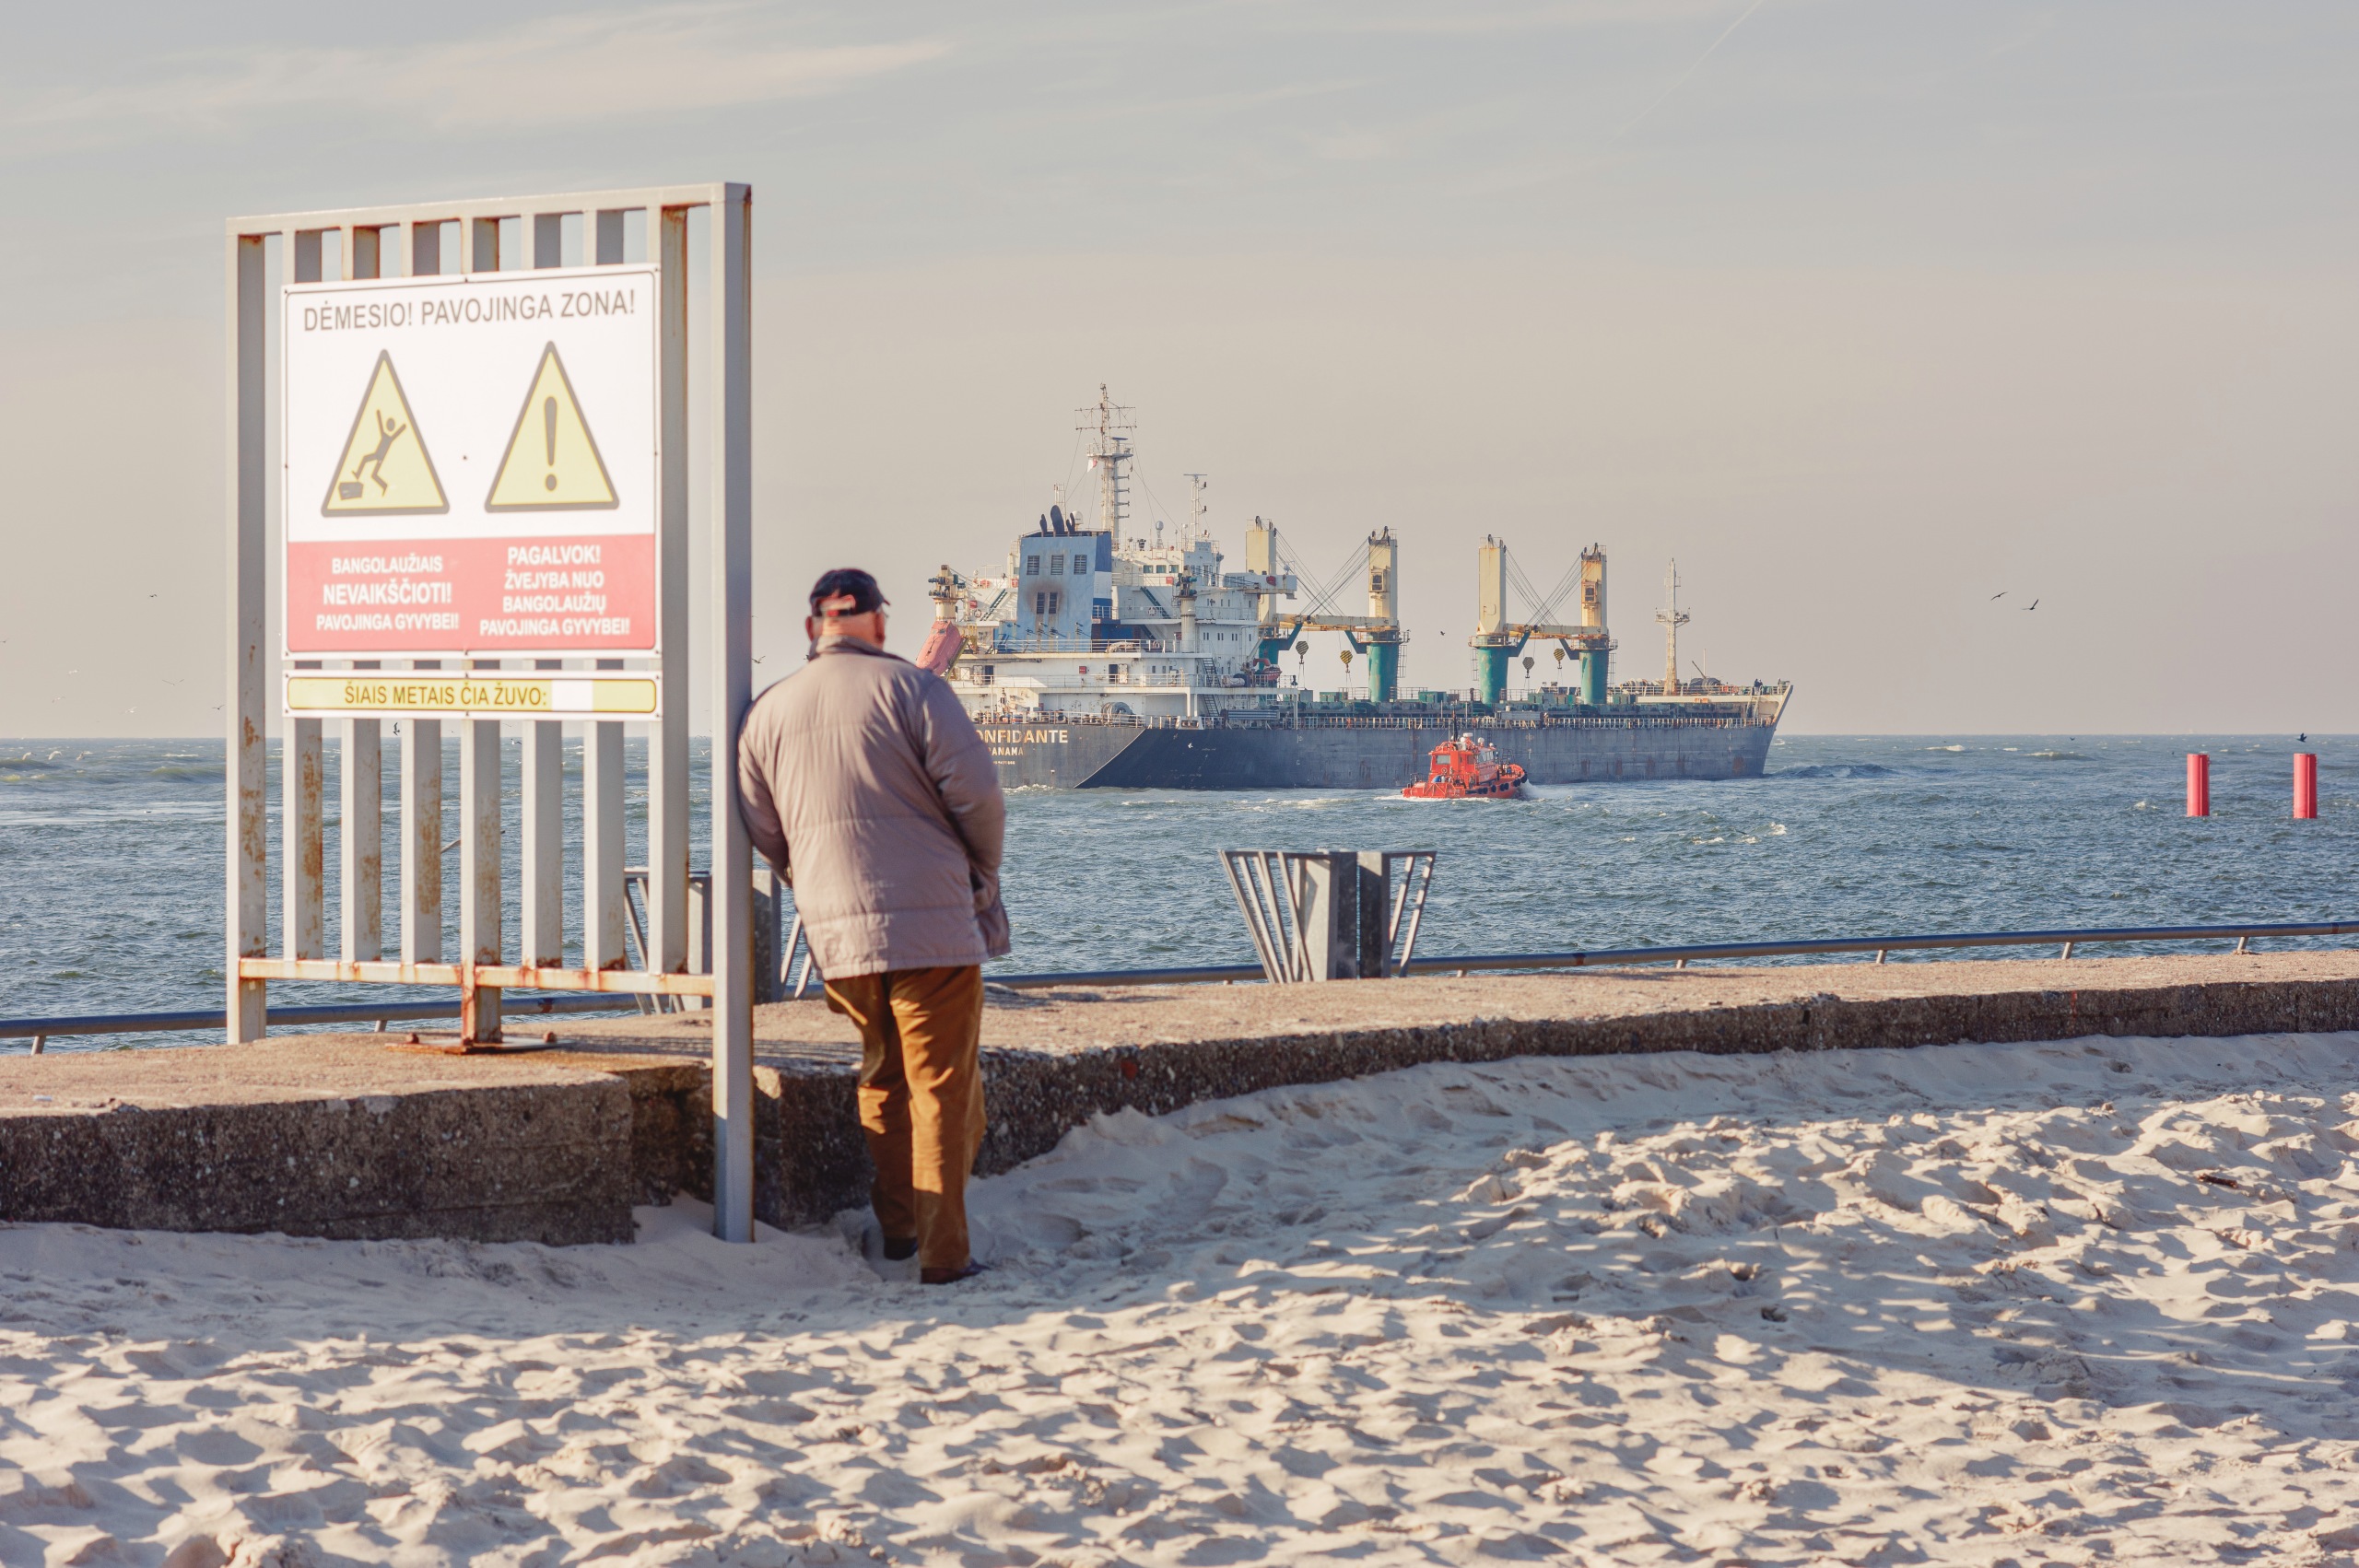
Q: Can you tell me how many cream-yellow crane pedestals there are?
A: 4